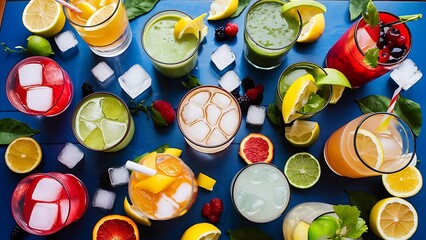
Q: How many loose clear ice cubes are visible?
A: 10